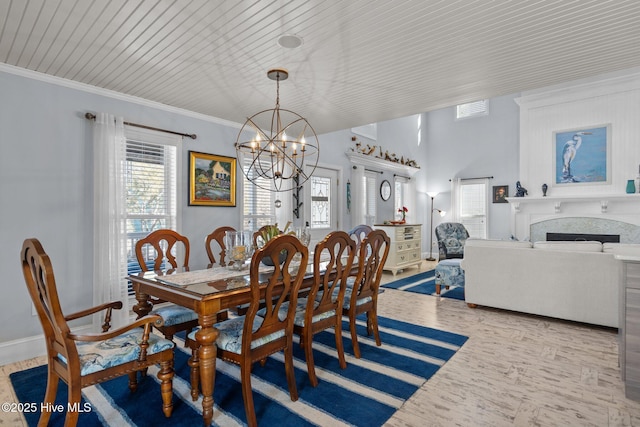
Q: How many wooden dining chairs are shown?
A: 8